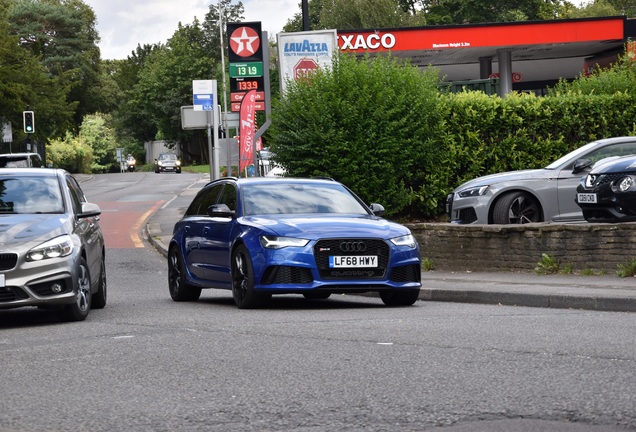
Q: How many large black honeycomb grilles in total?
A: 1